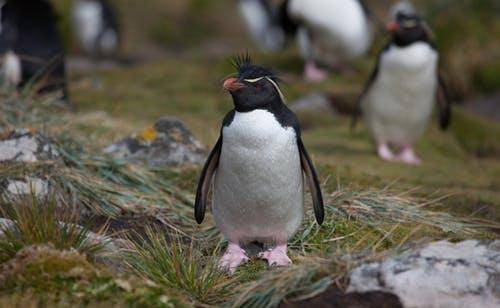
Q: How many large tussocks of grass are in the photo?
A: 2